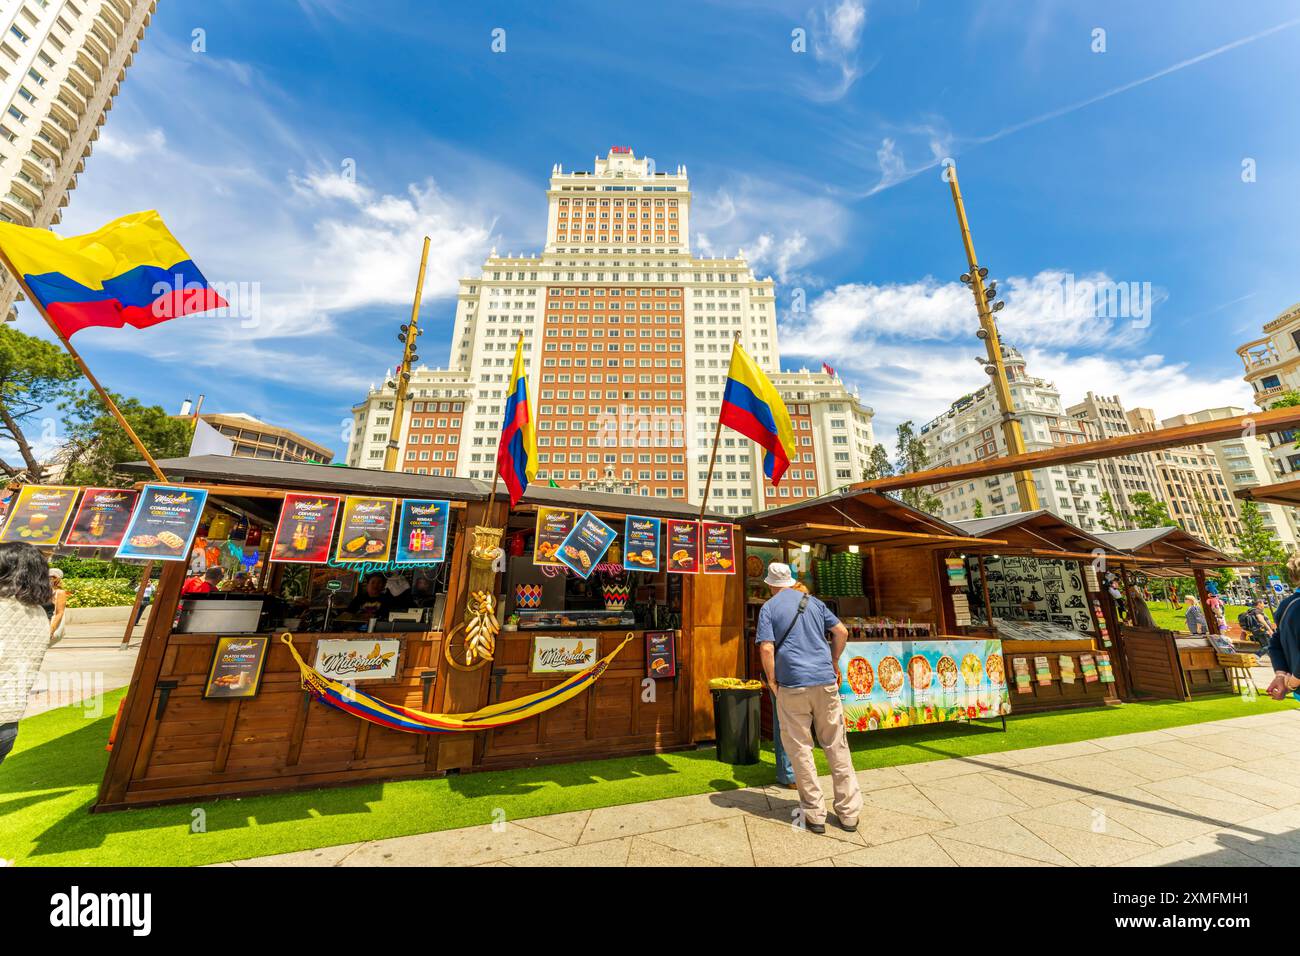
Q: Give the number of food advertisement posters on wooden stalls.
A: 13